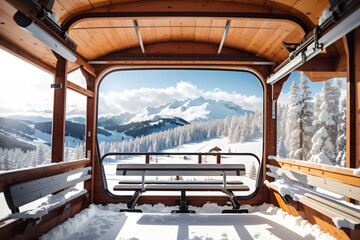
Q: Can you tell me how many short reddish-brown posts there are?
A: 3